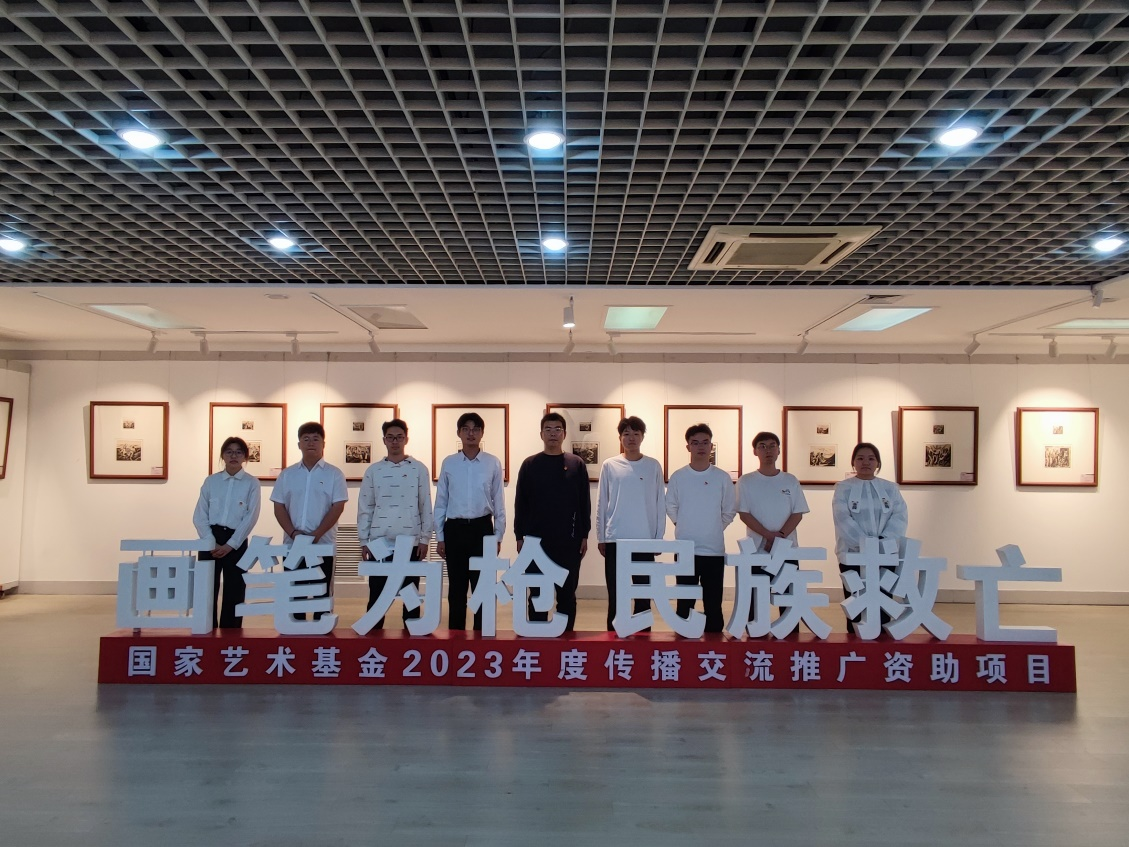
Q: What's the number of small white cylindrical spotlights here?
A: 12